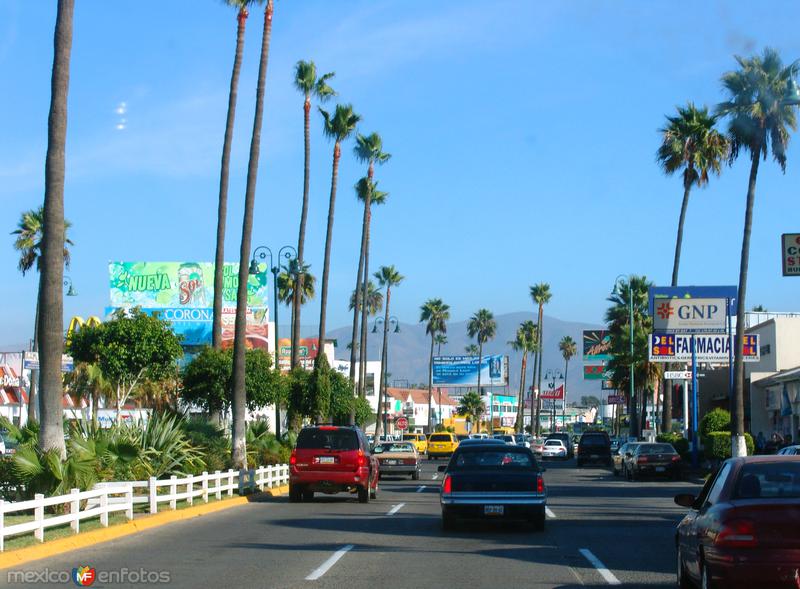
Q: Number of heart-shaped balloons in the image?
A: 0